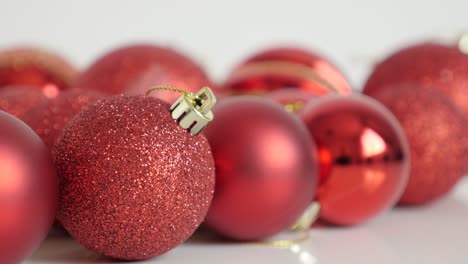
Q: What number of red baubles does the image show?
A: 12